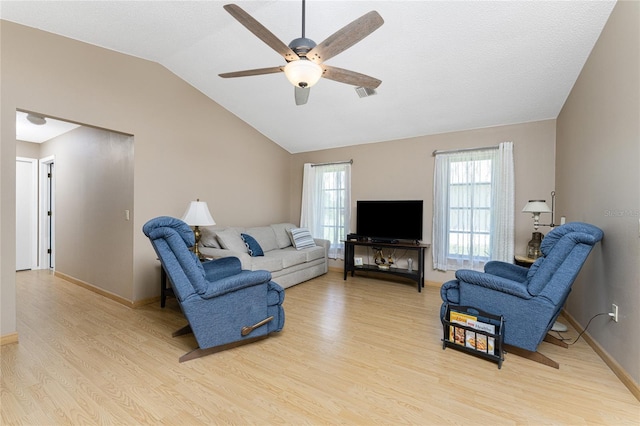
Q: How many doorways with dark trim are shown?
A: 0